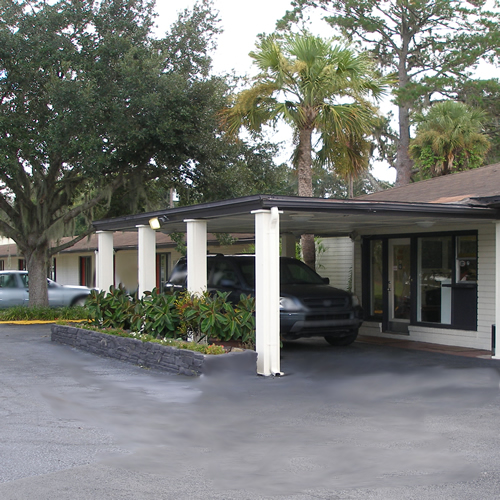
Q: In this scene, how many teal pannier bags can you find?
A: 0